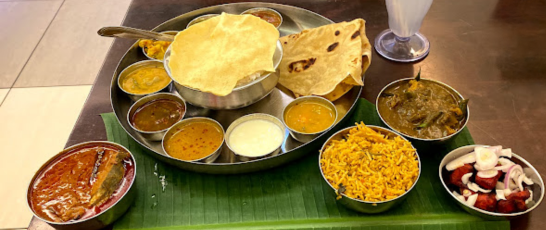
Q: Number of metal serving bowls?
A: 13